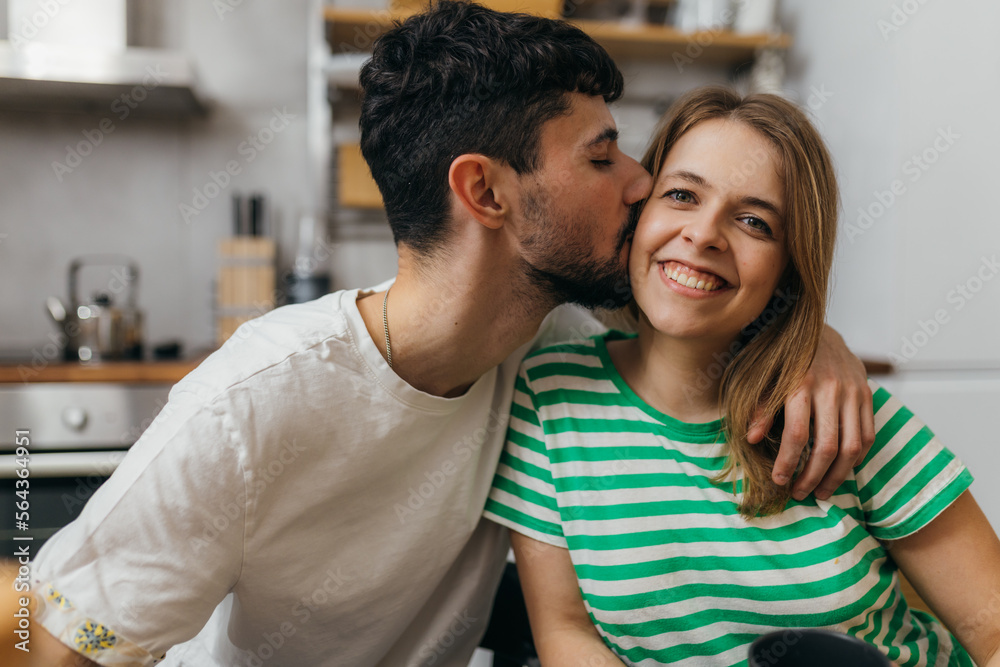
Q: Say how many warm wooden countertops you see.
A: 1